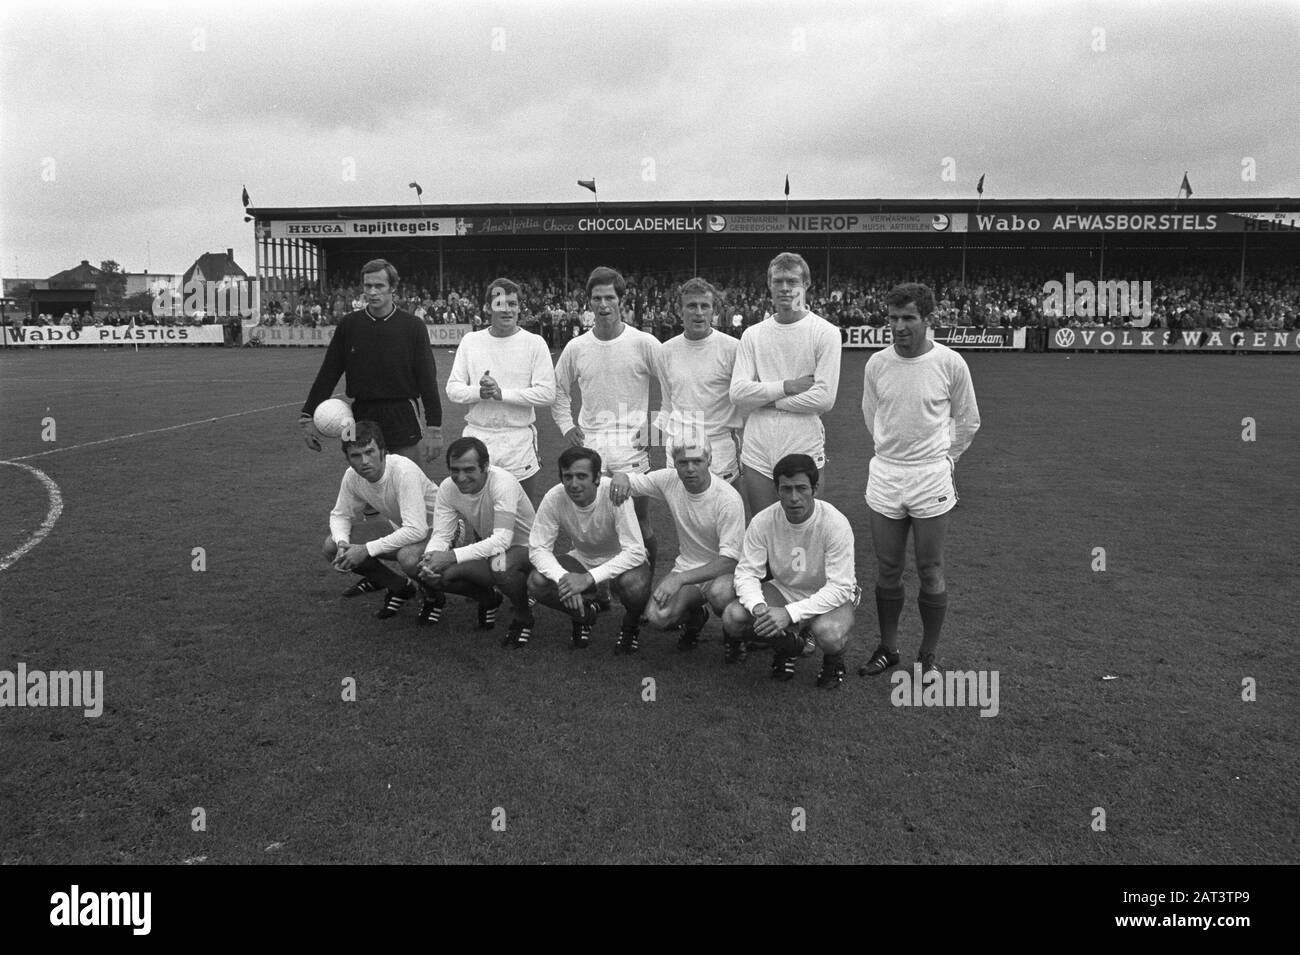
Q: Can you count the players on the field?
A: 11